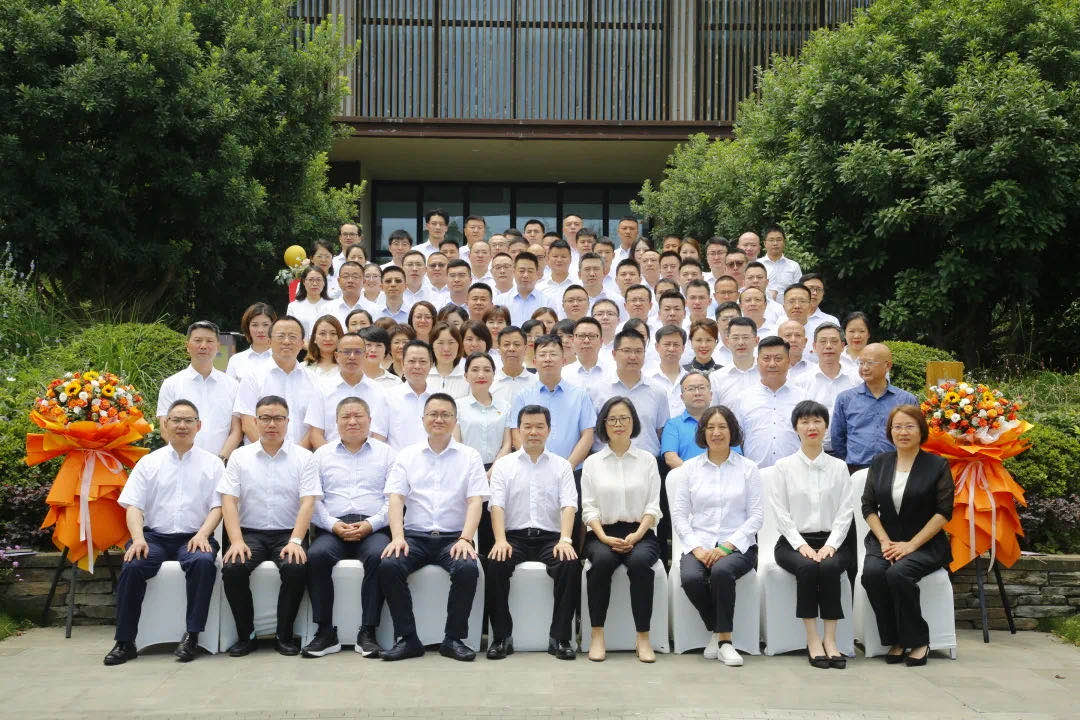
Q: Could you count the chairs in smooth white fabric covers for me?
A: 9